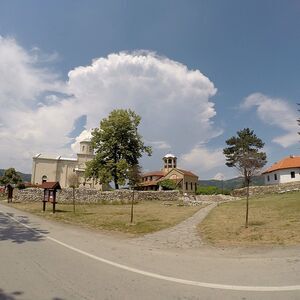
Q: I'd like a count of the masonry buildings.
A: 3